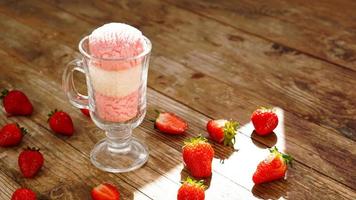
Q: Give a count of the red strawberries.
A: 13